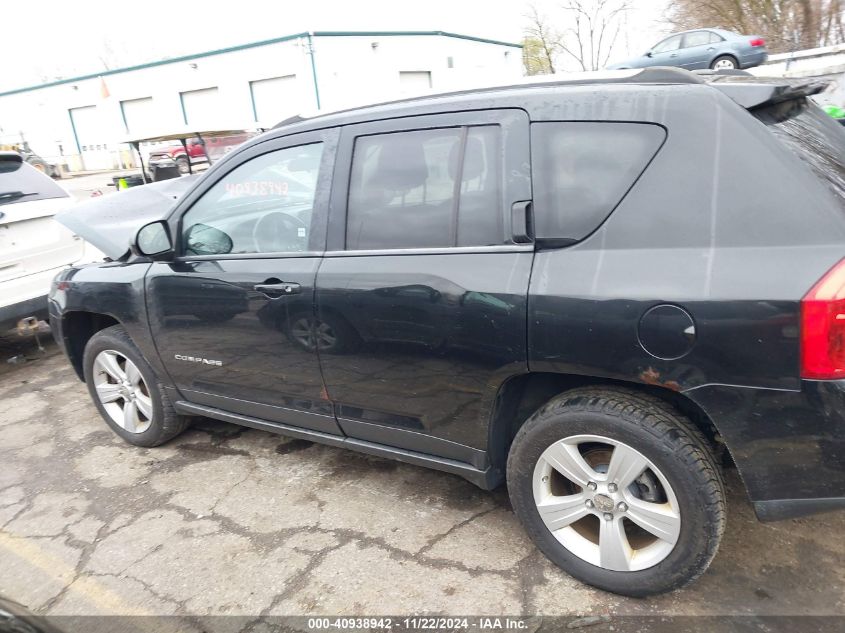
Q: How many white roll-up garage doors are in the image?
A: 5